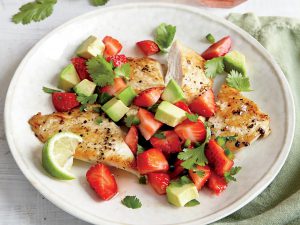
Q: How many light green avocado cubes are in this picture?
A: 9